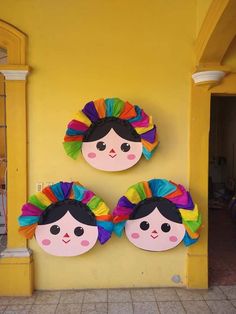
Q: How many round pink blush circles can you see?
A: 6